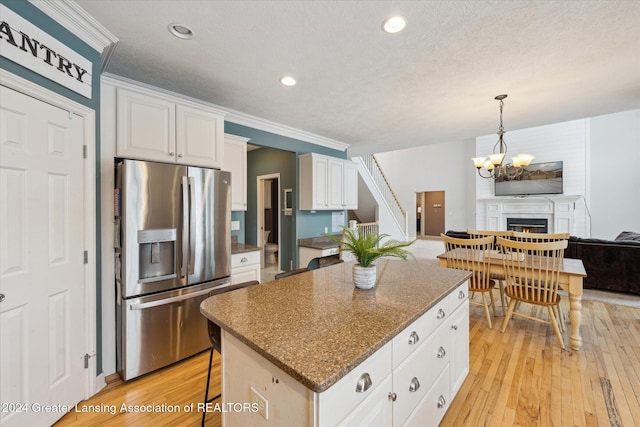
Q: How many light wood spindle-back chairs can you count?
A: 4